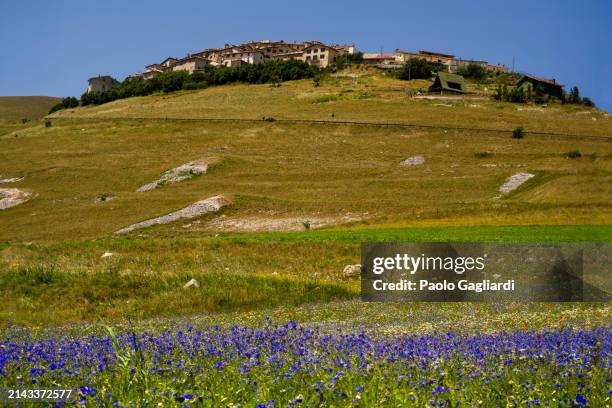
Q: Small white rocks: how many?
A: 3